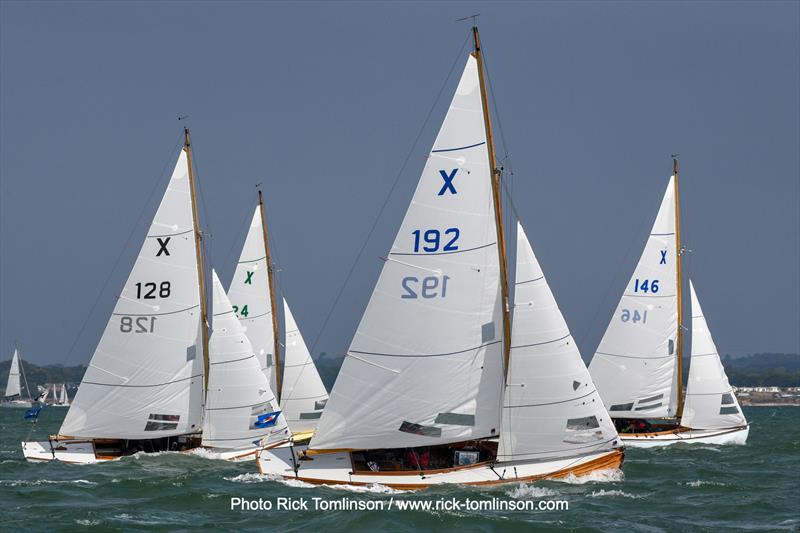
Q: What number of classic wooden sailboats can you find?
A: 4